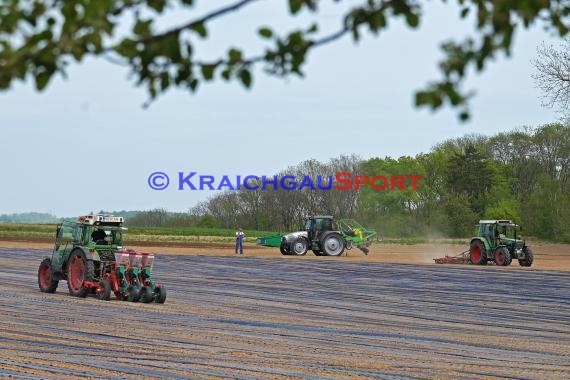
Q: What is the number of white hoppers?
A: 3